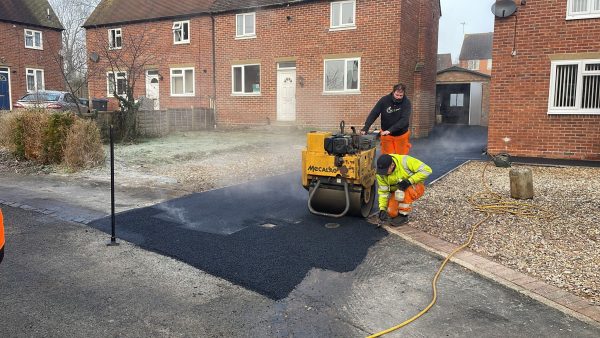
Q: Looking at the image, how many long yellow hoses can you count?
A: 1